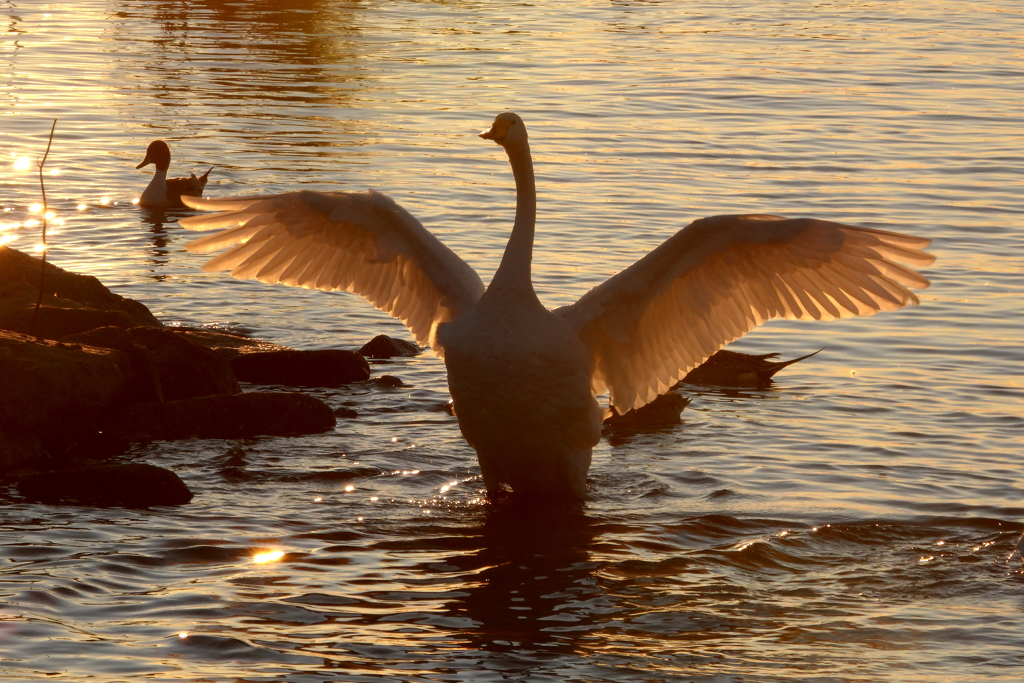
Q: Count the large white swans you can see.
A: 1